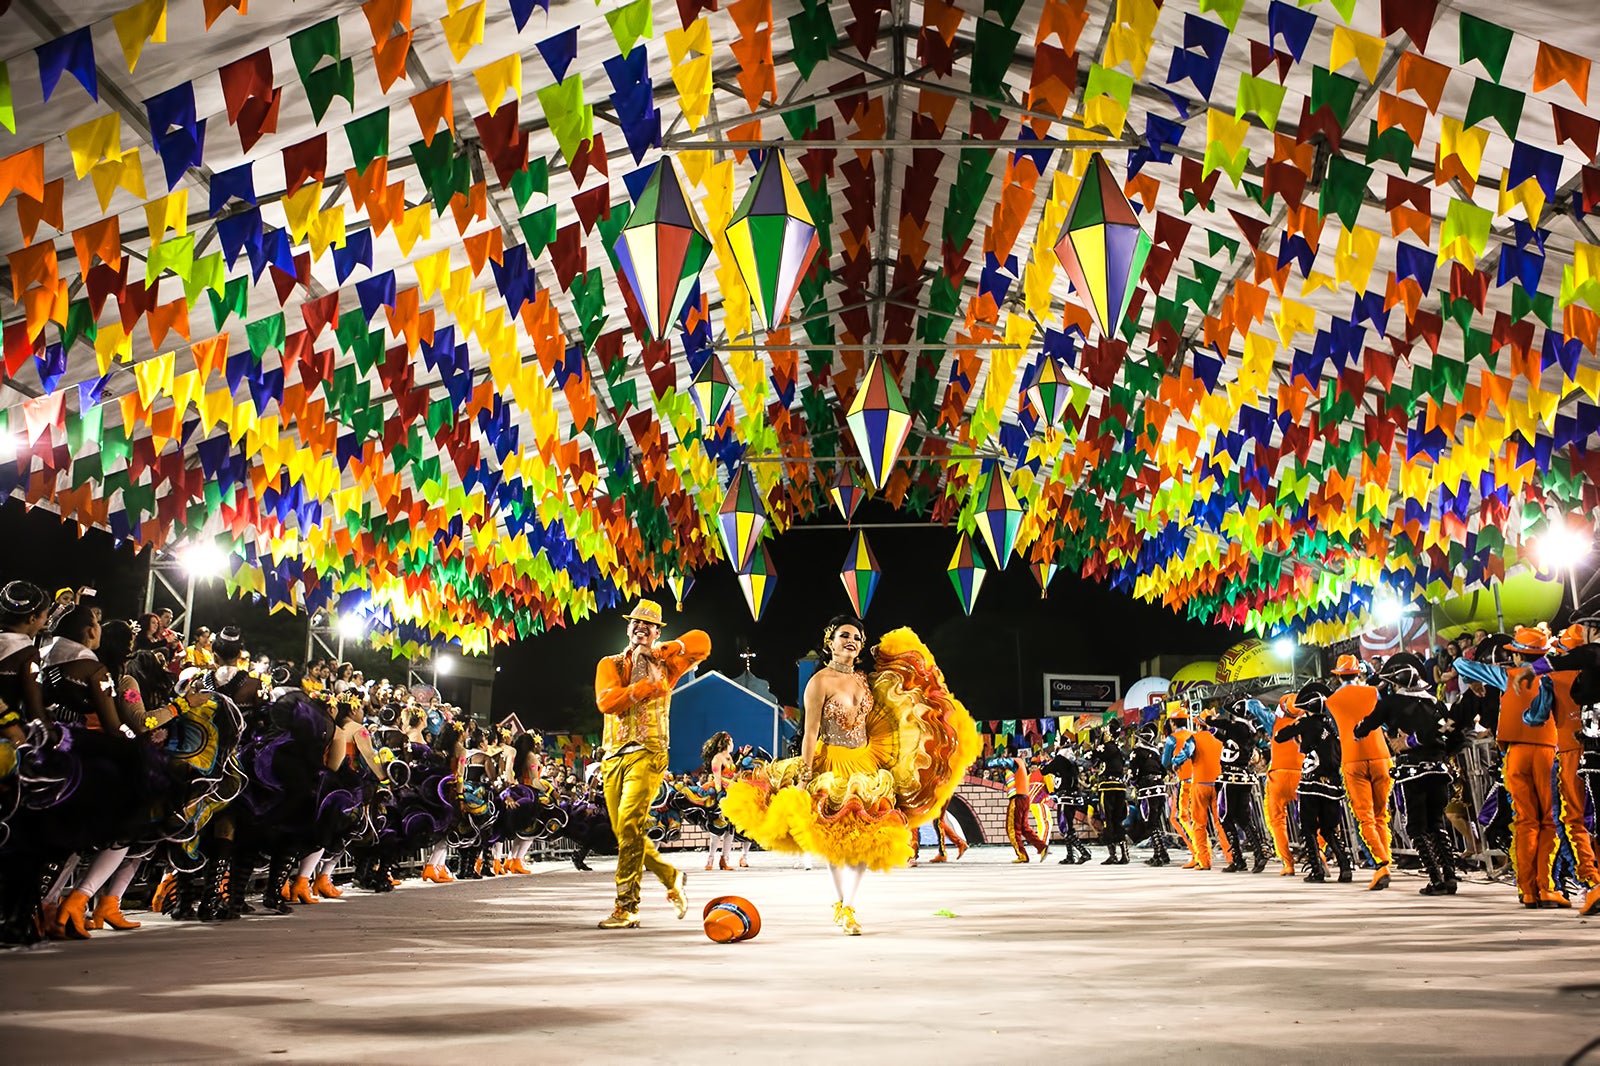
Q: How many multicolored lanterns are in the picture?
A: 14